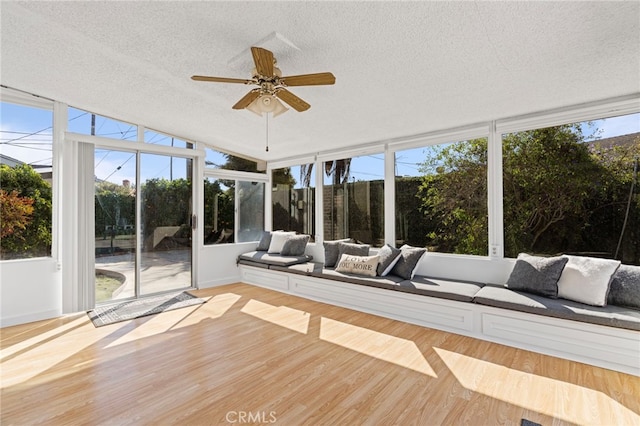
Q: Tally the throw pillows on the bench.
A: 11